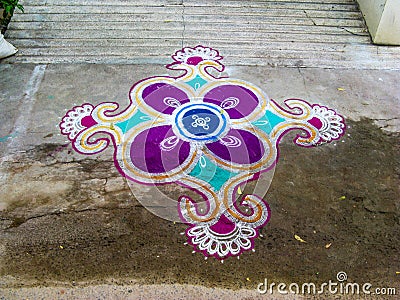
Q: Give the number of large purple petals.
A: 4